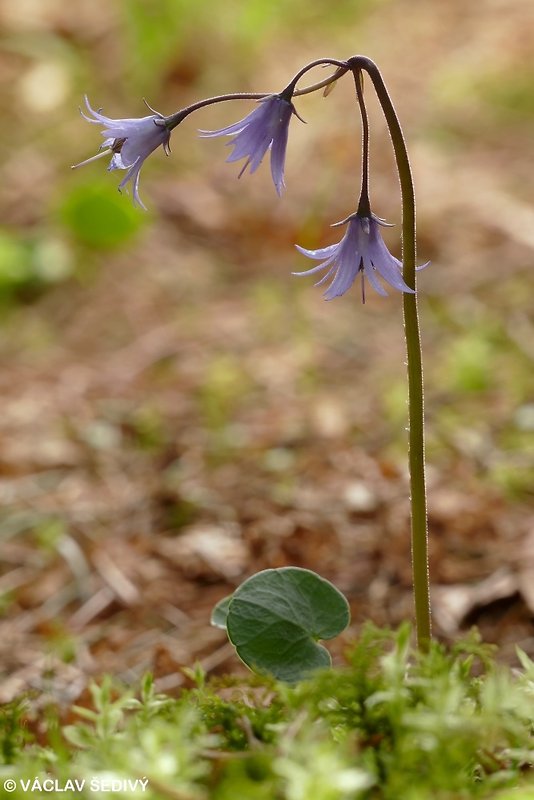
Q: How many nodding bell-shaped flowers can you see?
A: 3